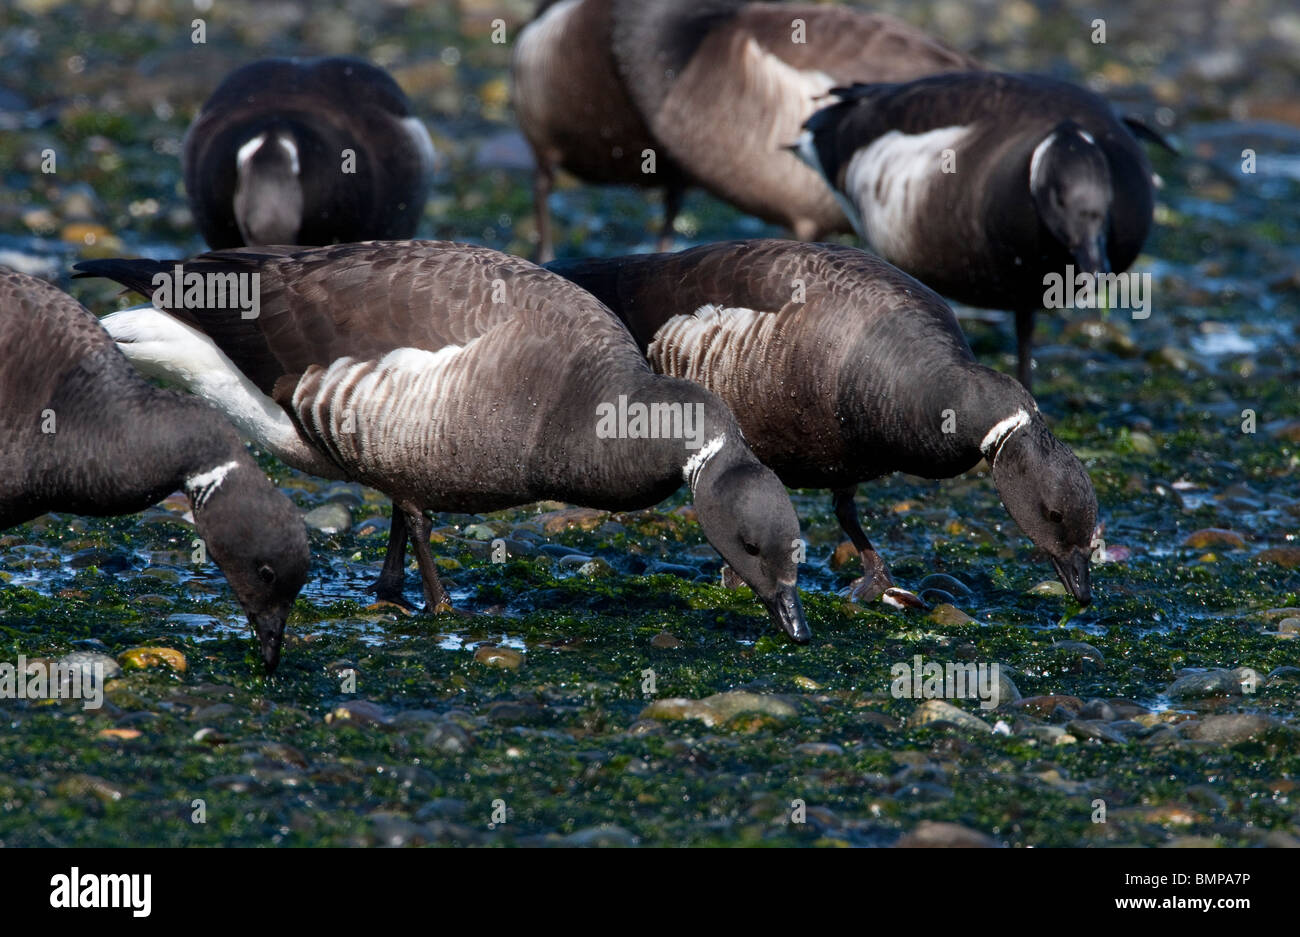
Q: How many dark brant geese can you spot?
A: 7